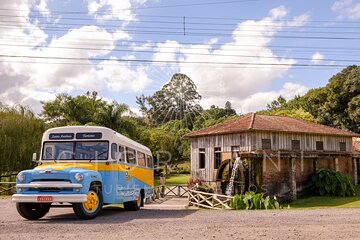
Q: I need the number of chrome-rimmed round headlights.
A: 2